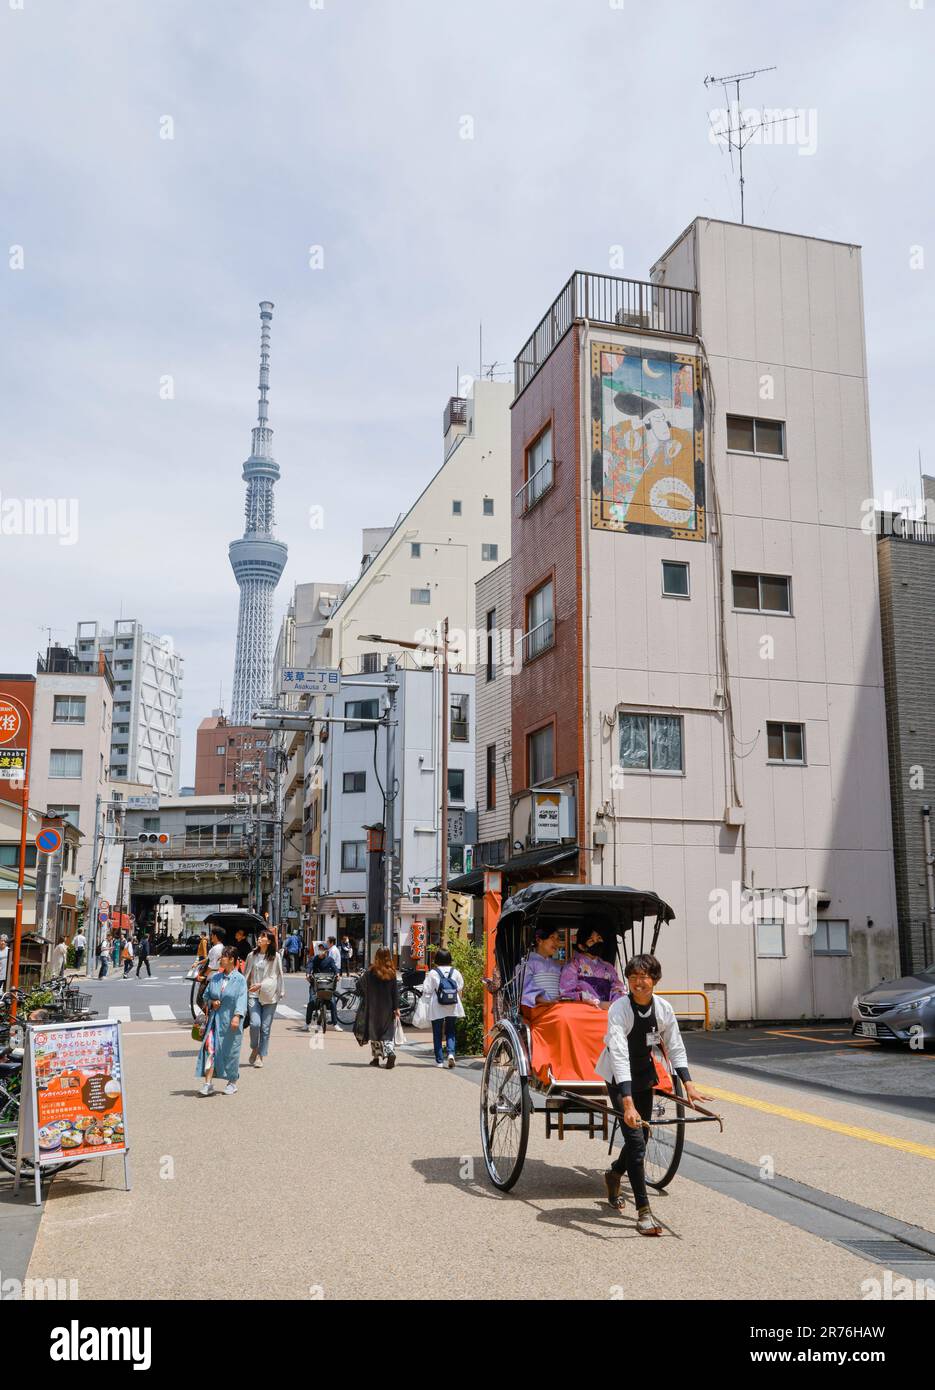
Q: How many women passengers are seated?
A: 2